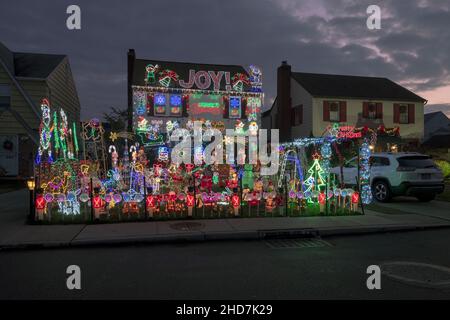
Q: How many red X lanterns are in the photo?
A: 7